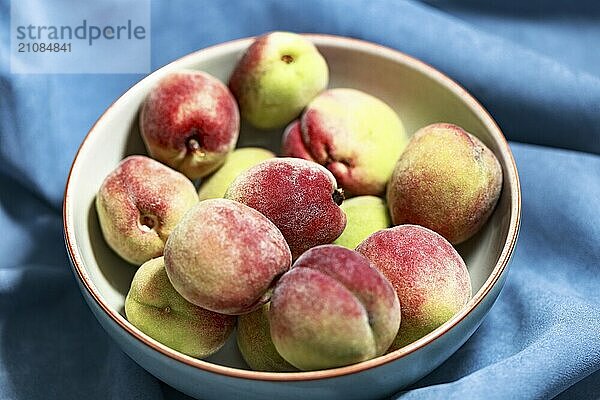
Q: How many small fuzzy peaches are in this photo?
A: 13